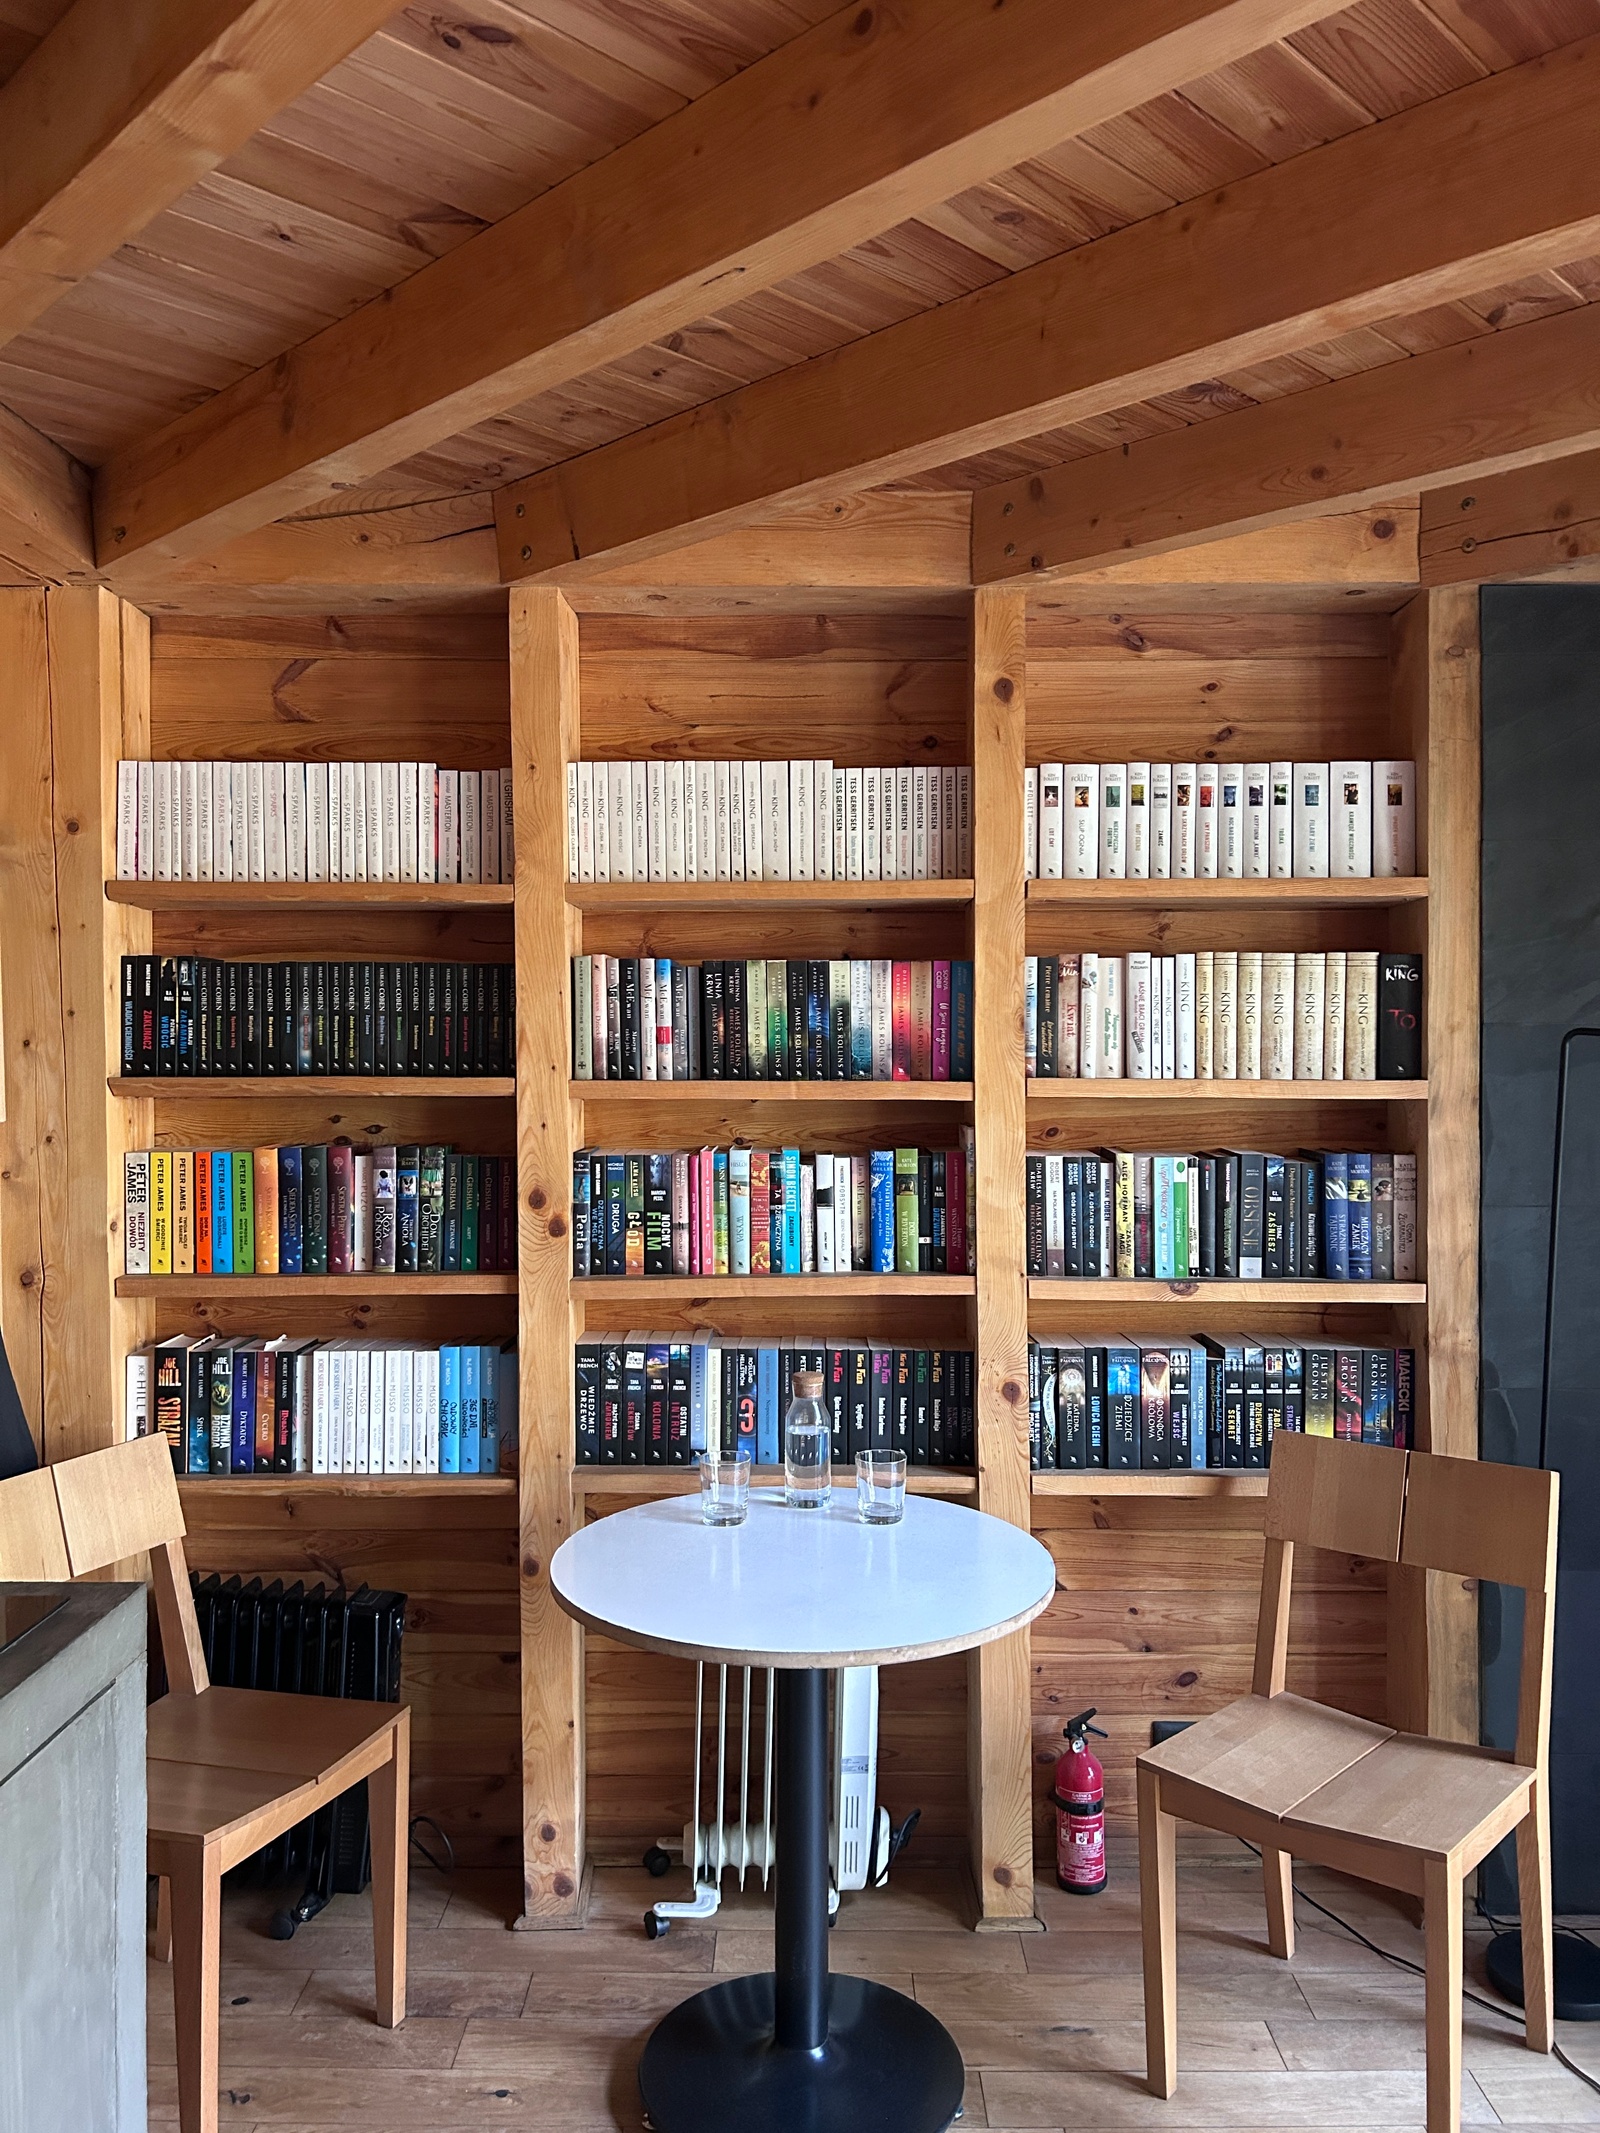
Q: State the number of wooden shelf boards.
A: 12